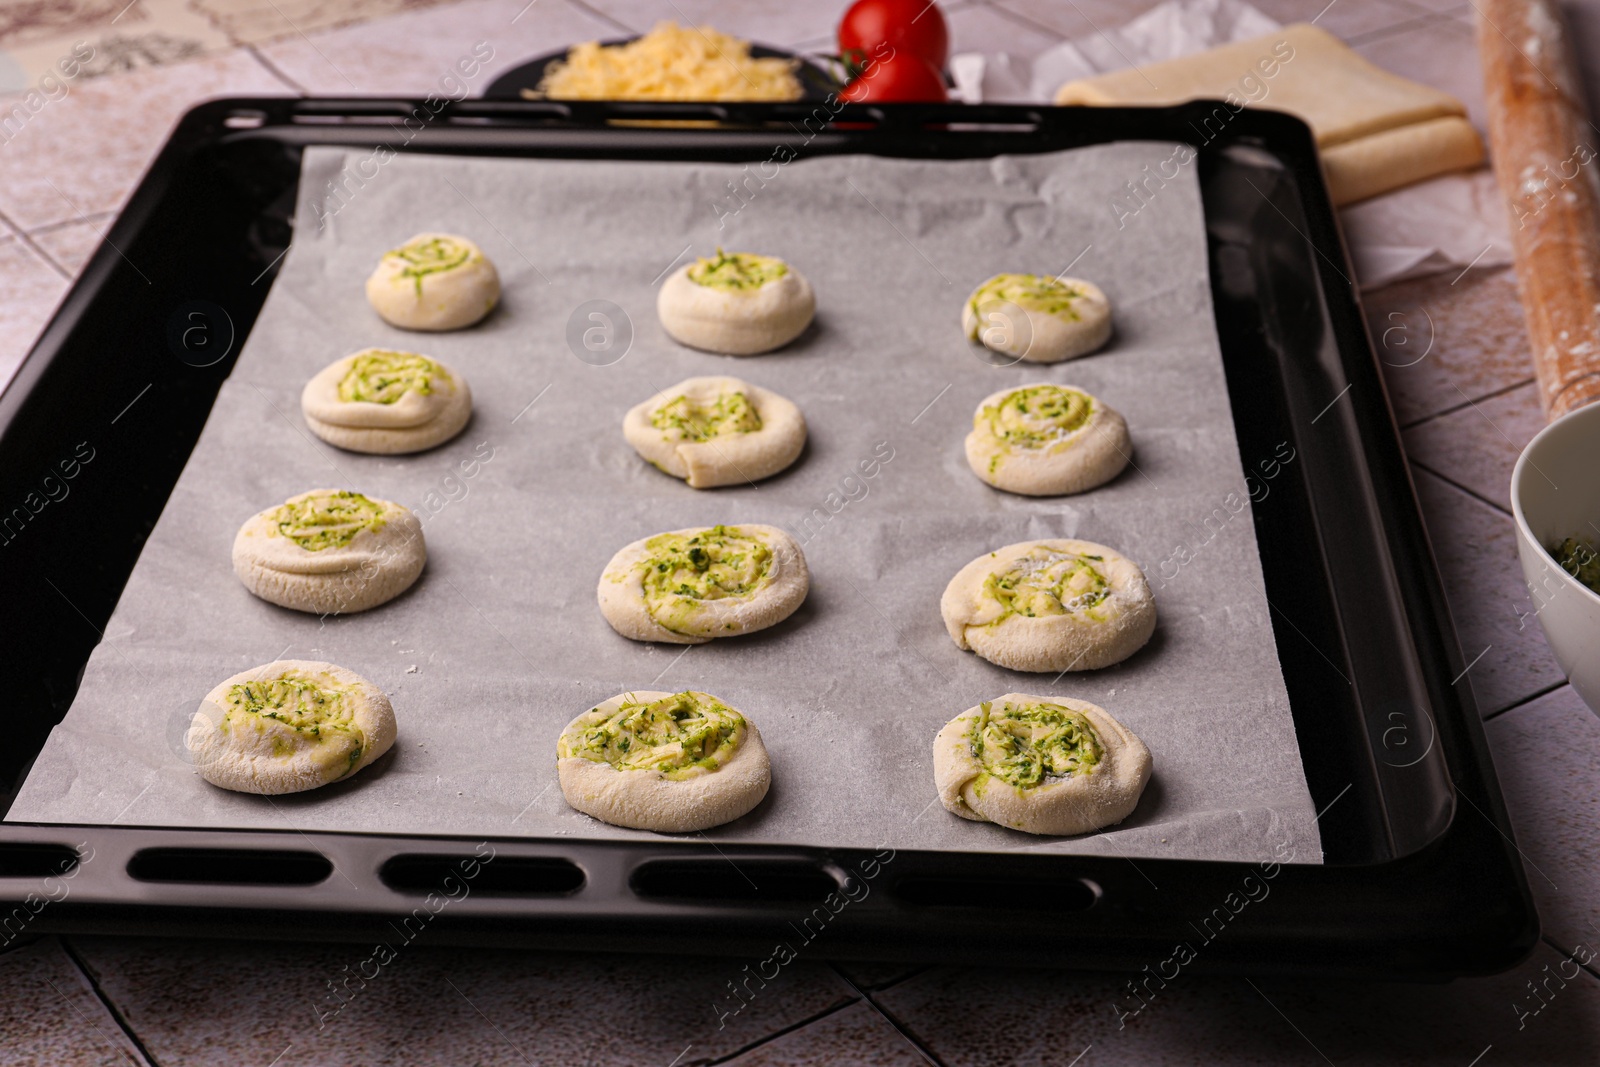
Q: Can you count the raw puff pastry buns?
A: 12